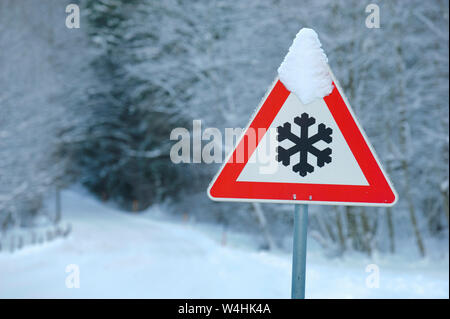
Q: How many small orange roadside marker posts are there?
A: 4